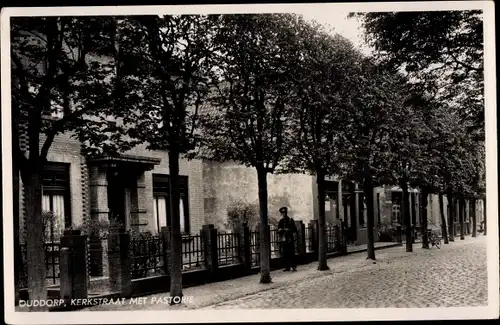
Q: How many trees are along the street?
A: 12